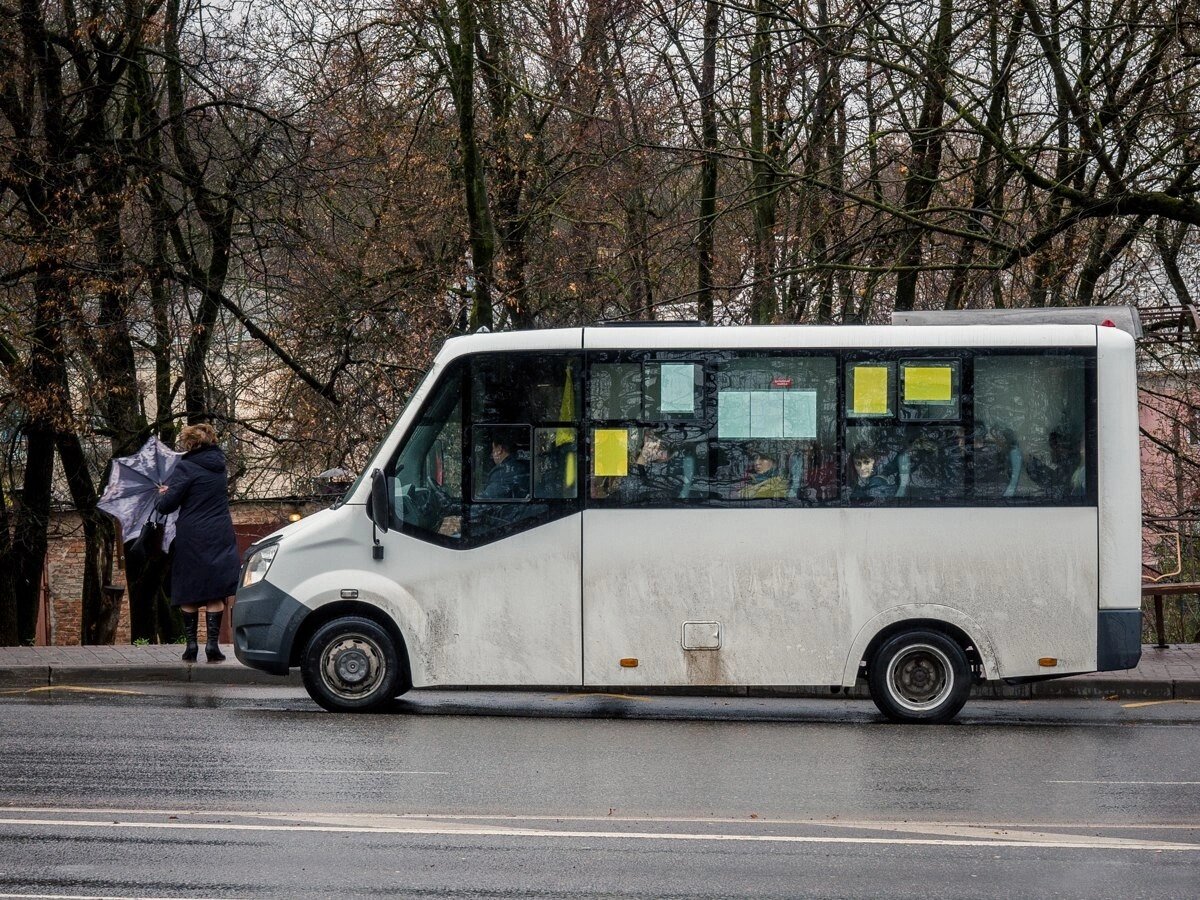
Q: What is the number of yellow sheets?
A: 3